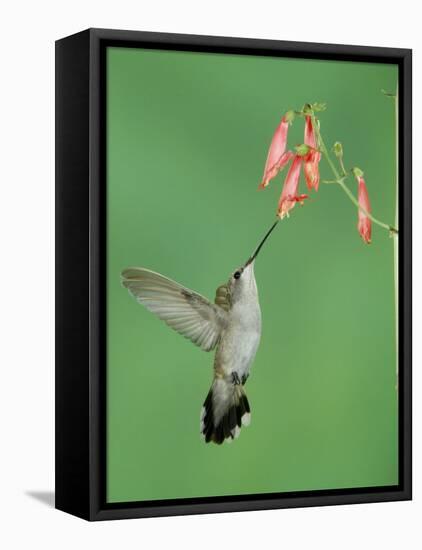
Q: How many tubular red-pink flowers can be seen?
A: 4